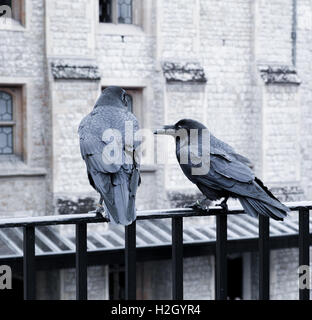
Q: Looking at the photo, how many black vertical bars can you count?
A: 7